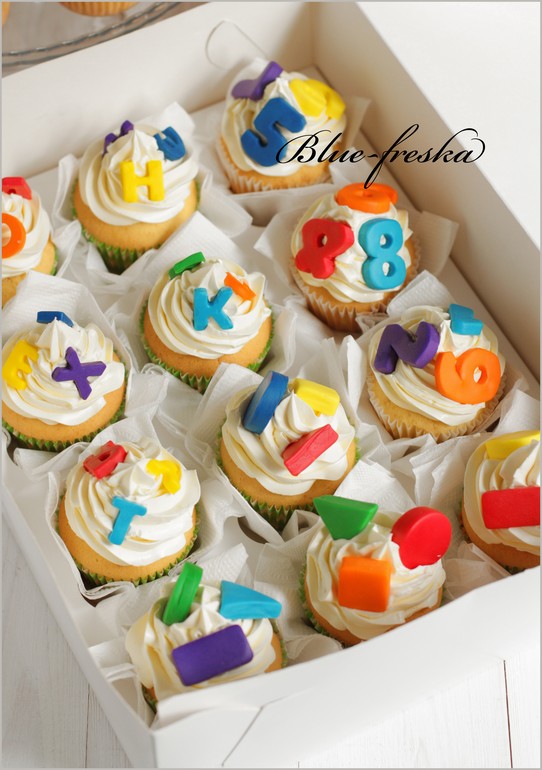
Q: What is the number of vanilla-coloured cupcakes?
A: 12